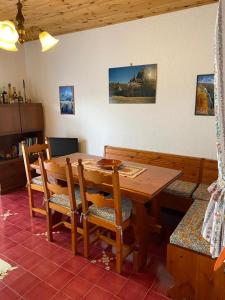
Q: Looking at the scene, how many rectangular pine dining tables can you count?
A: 1